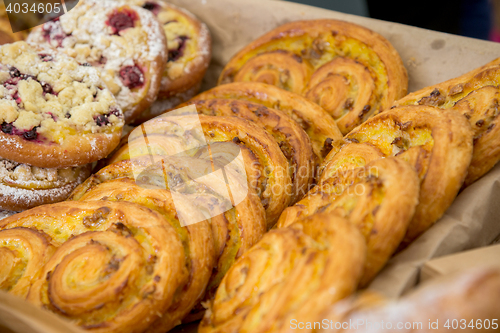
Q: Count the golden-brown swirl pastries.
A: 11